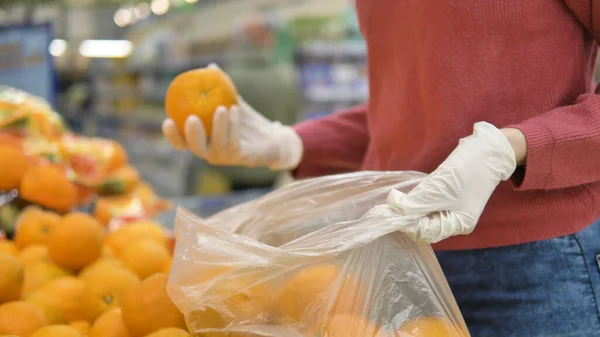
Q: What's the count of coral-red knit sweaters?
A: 1